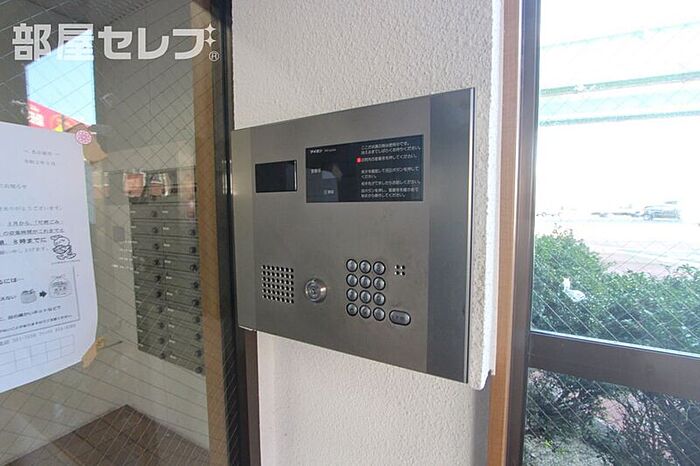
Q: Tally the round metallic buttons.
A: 12